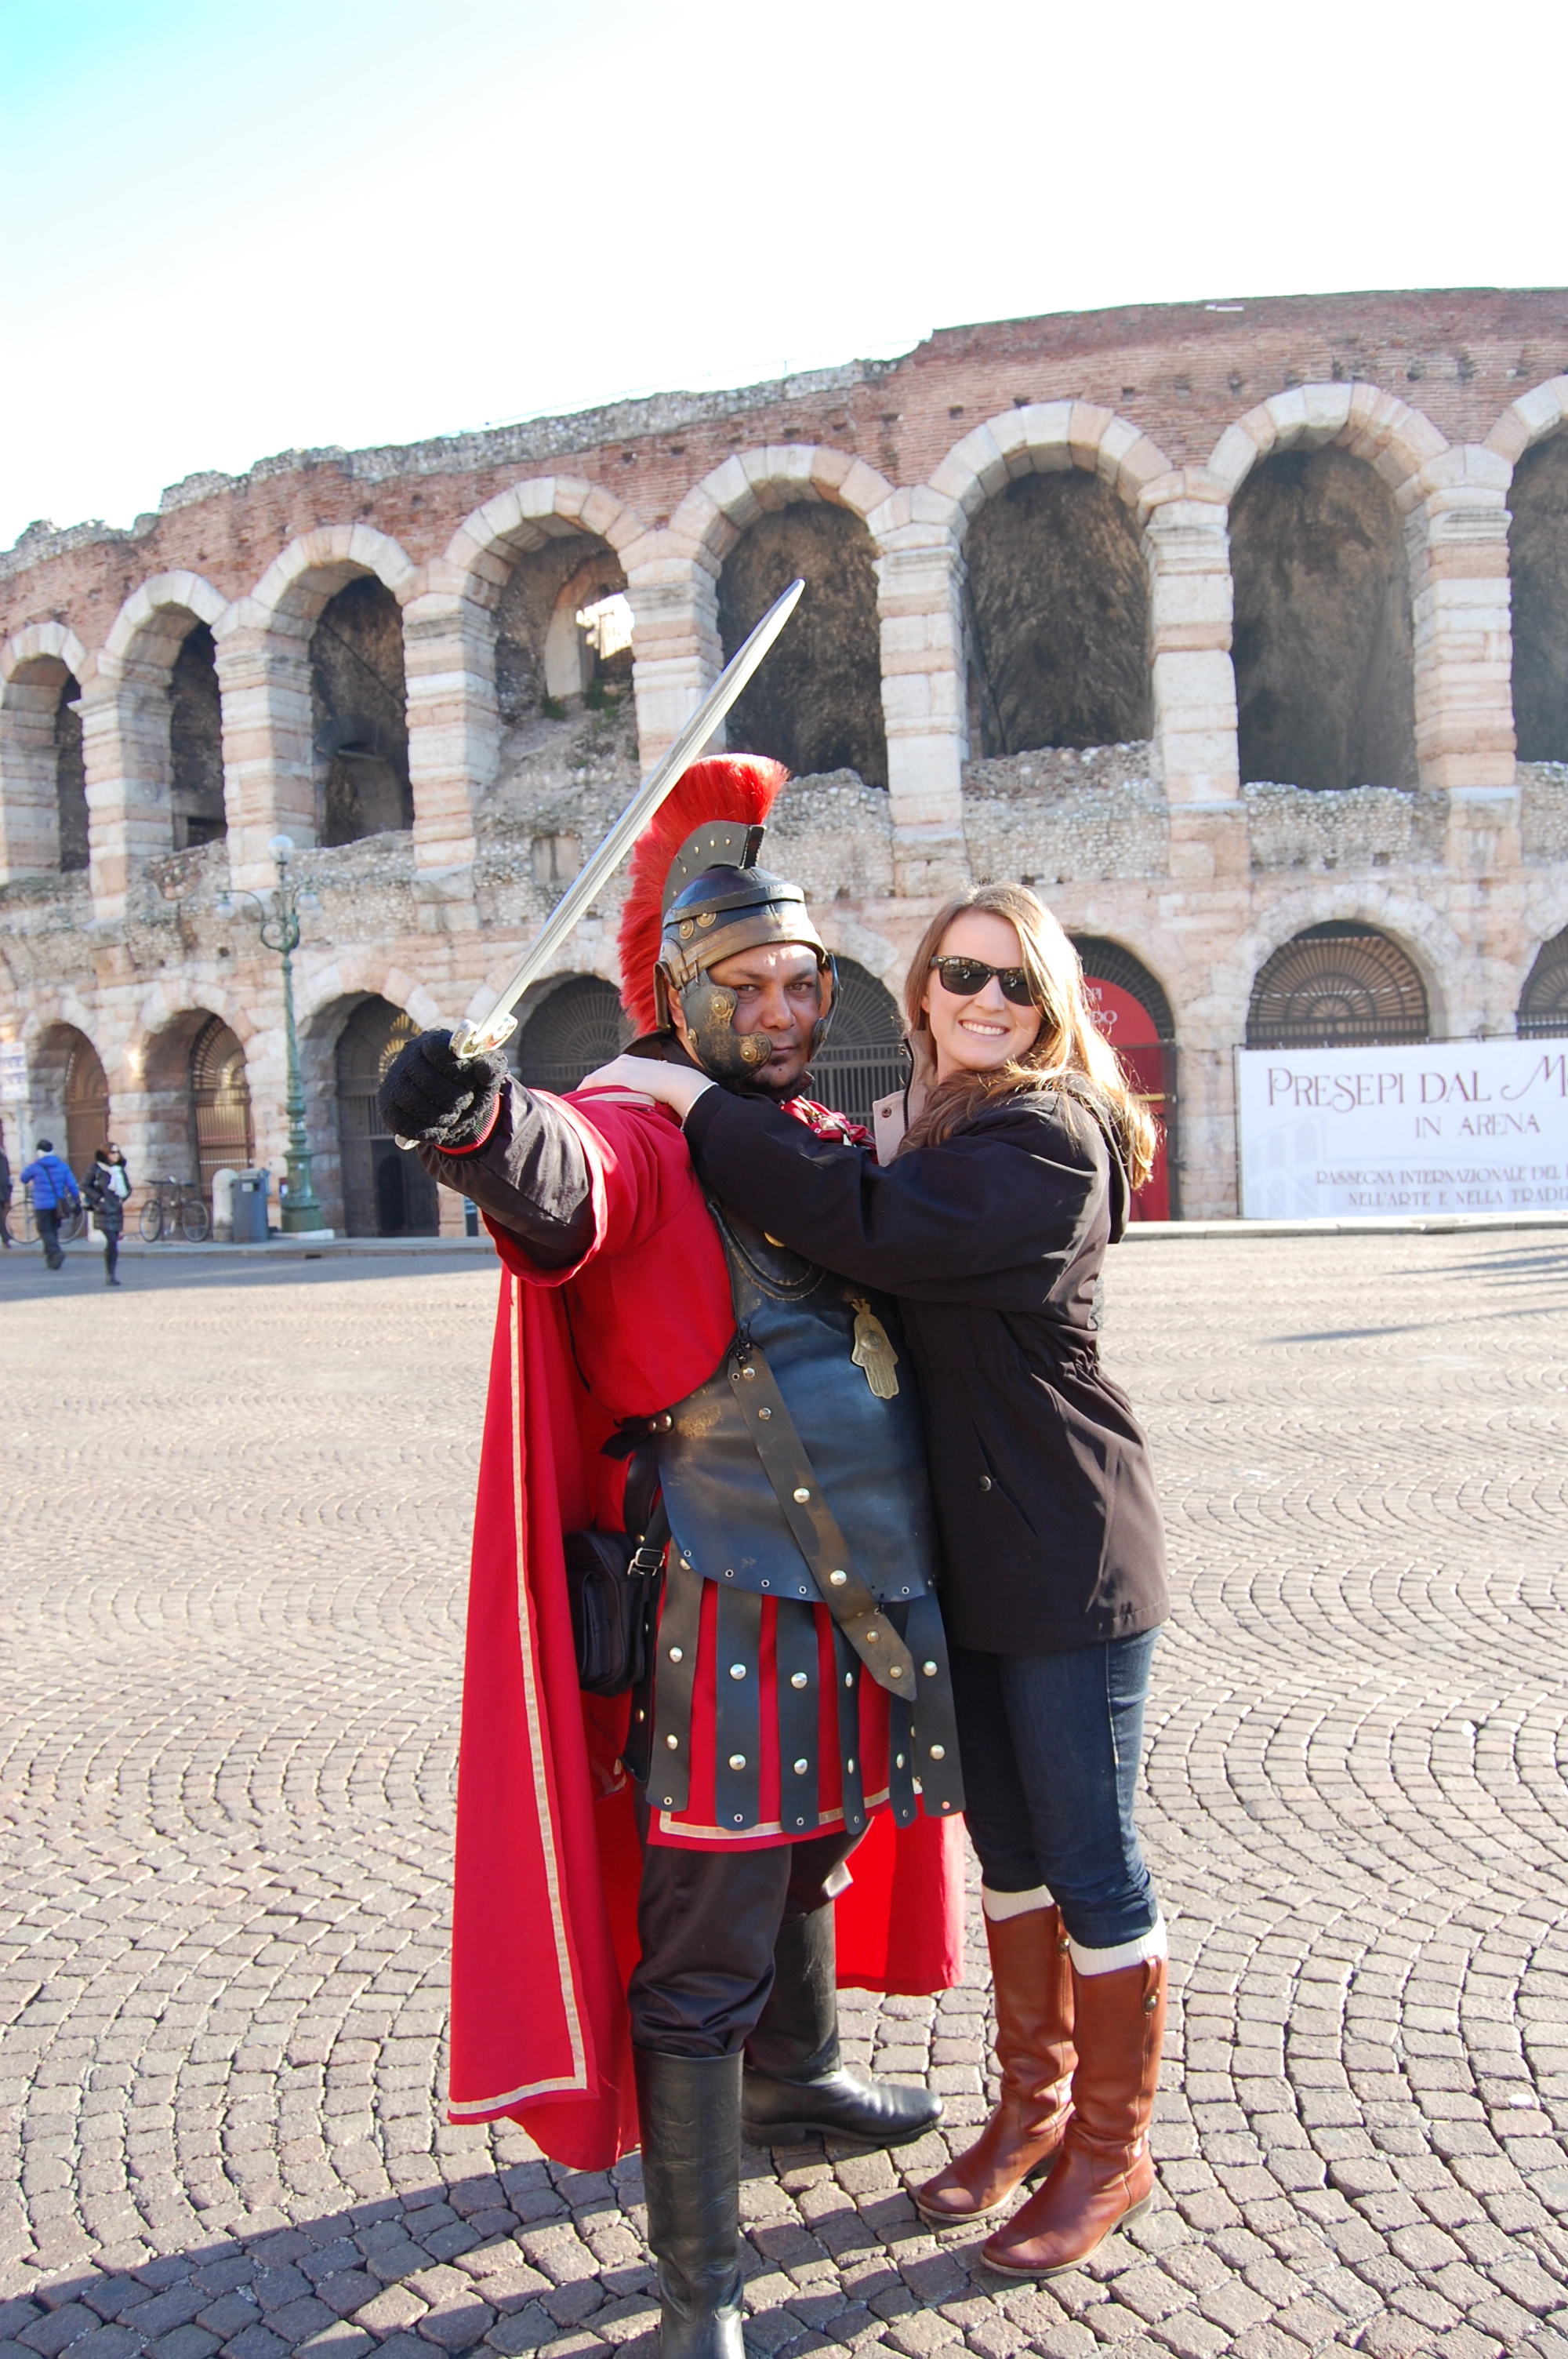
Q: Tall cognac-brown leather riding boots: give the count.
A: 2